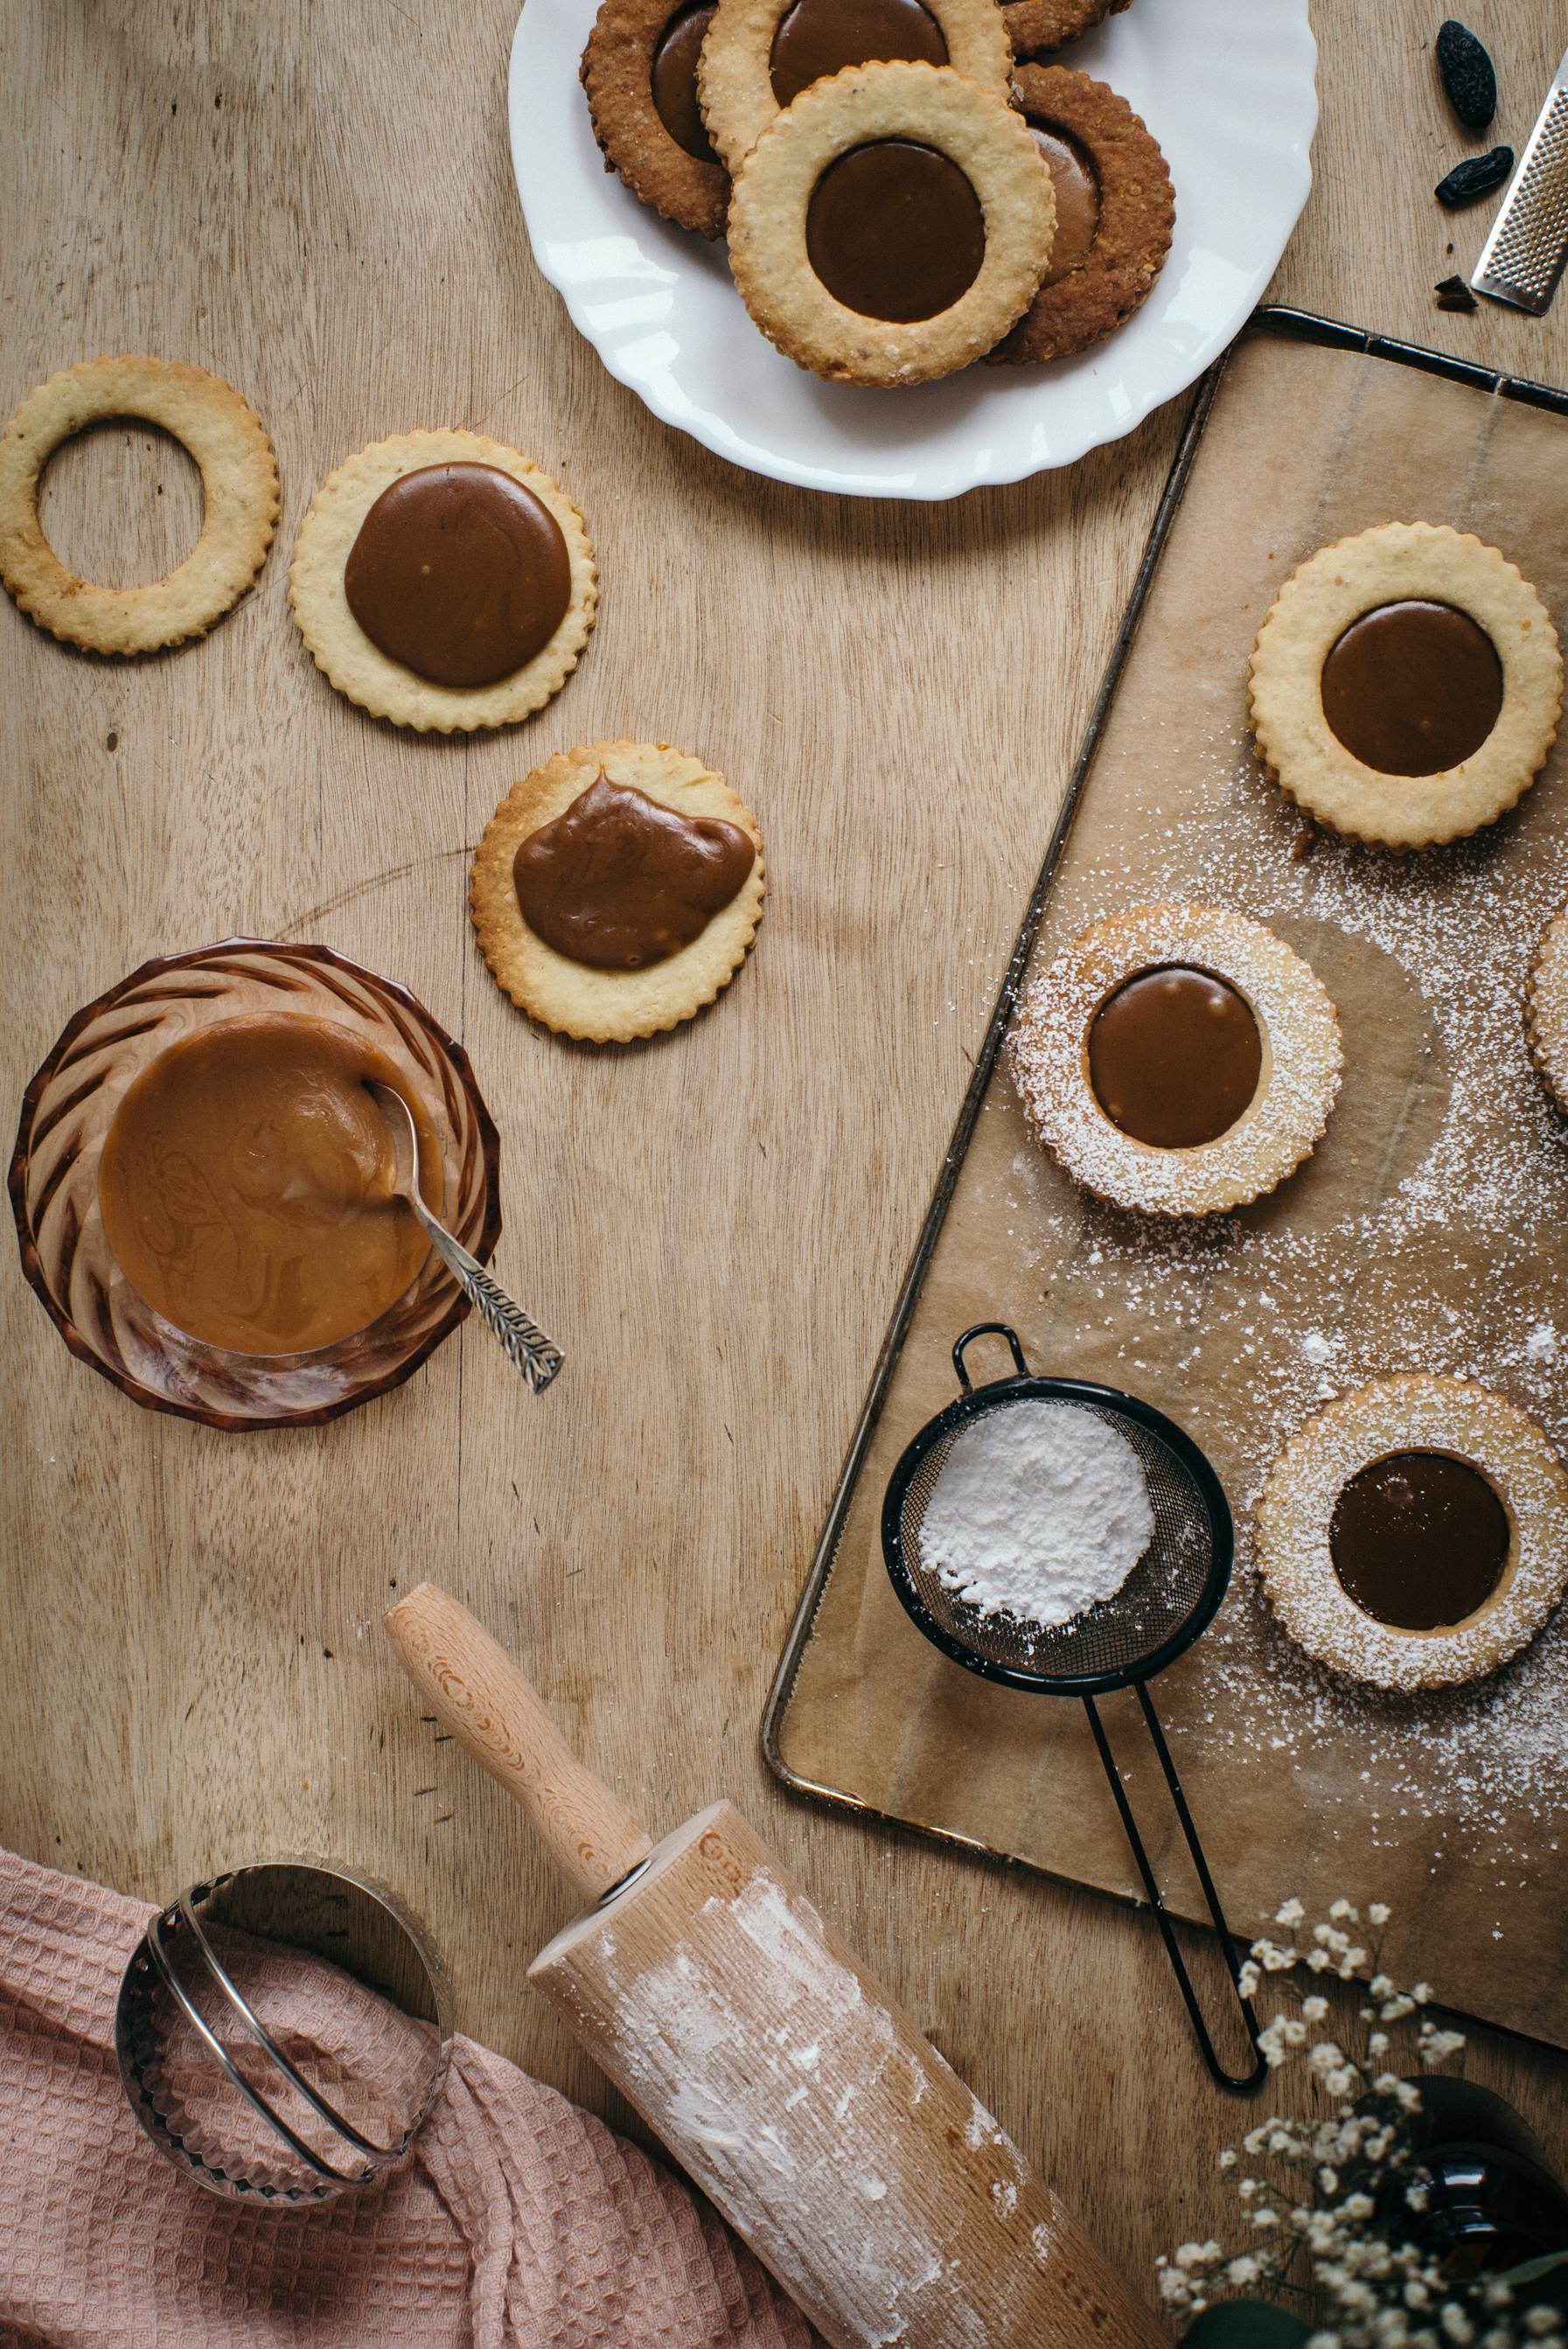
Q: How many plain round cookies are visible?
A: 1